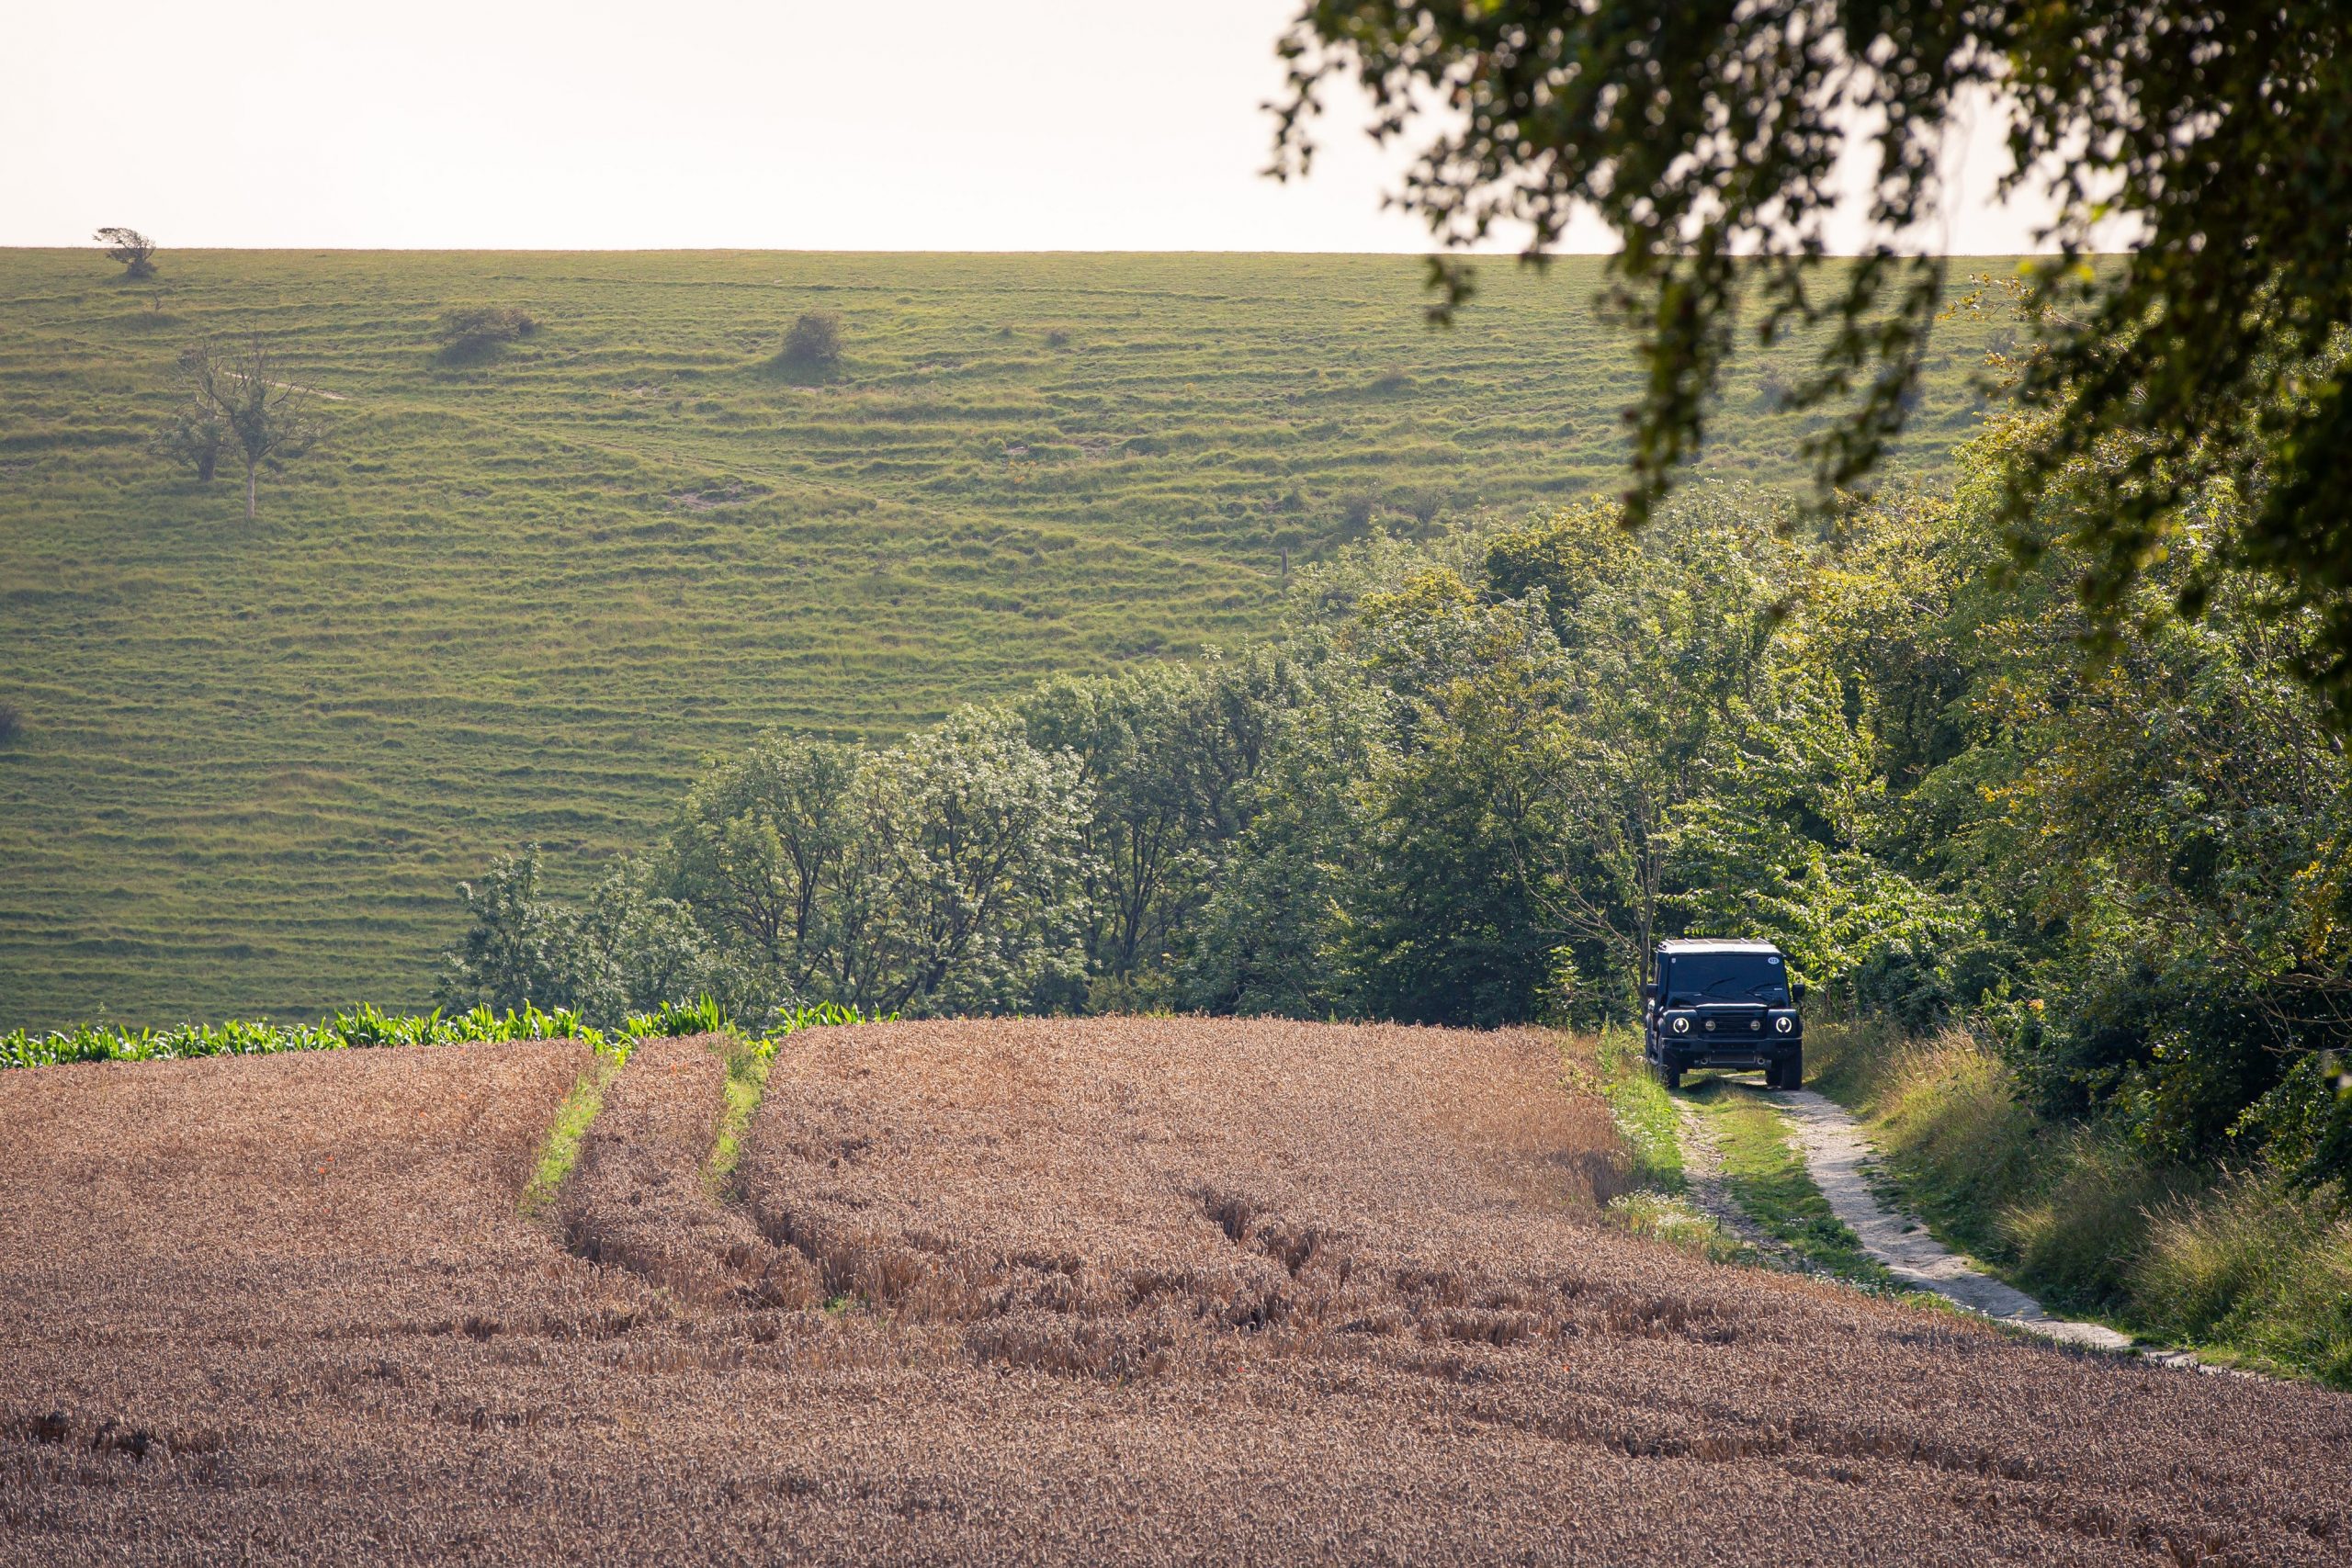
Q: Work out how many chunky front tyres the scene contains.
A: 2